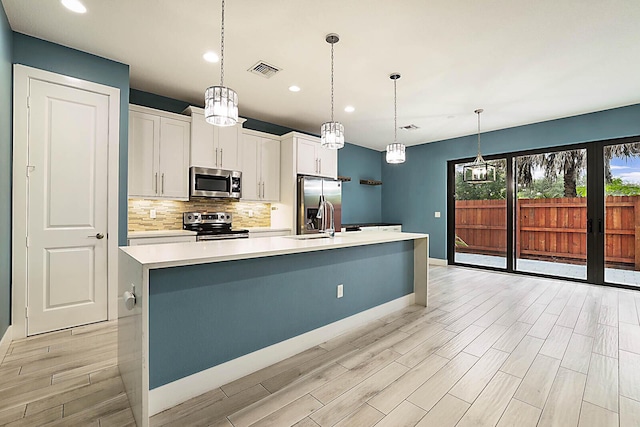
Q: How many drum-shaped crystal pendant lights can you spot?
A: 3